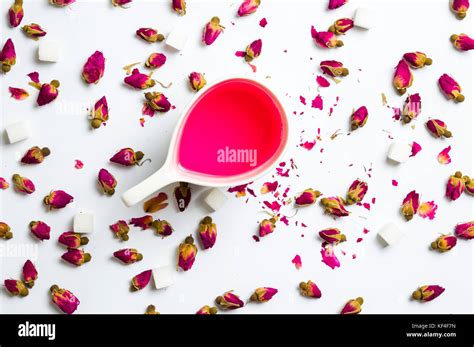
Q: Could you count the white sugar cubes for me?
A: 9